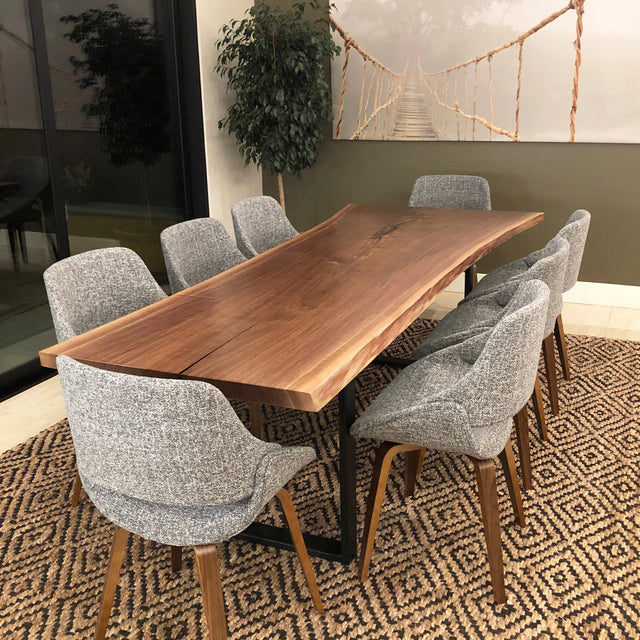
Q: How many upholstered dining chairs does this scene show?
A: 8